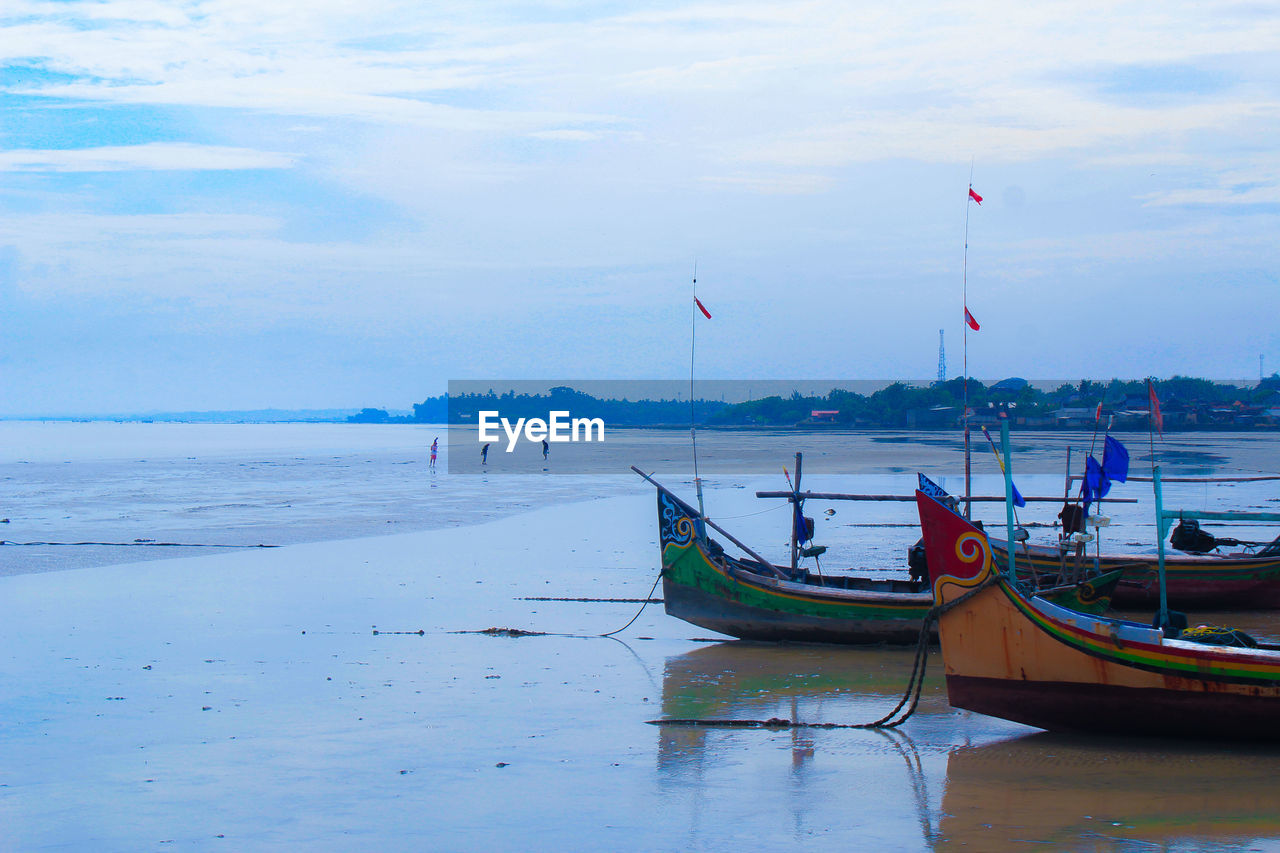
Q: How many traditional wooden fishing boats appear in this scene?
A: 3